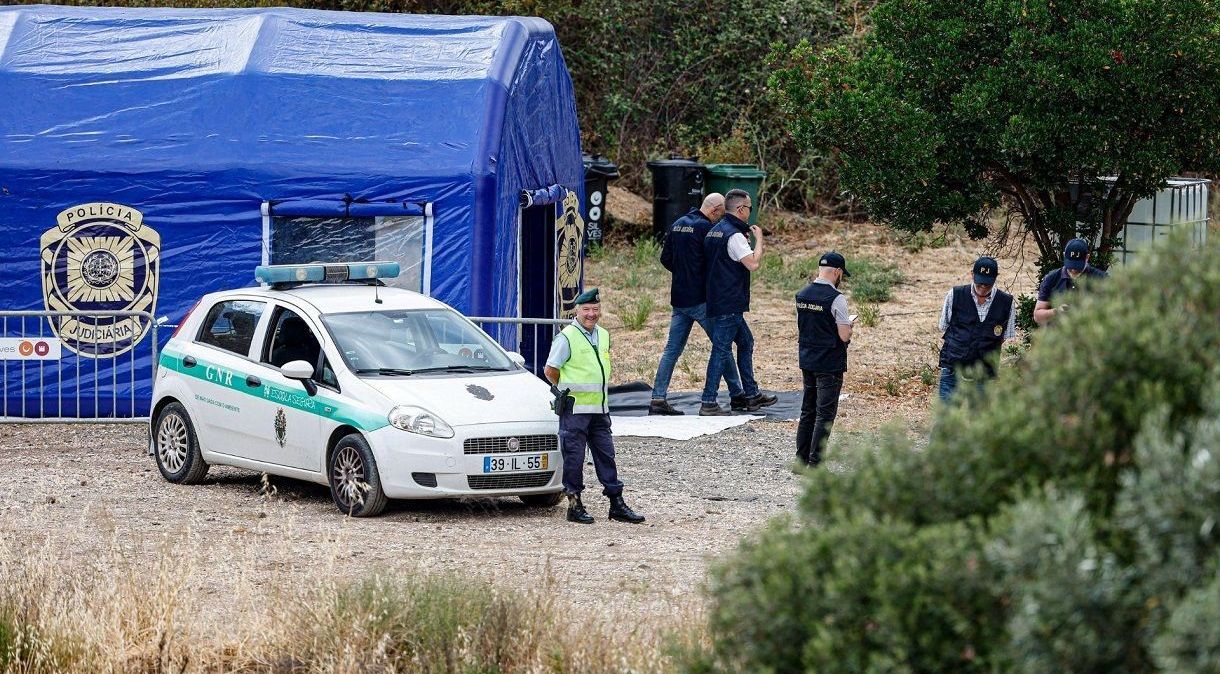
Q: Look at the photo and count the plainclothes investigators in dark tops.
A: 5